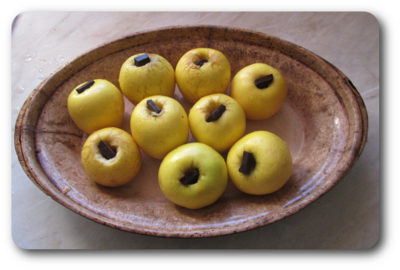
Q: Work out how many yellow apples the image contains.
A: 9